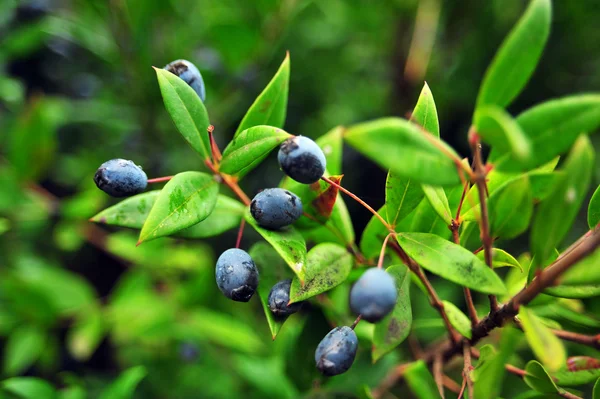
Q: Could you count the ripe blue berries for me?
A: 8